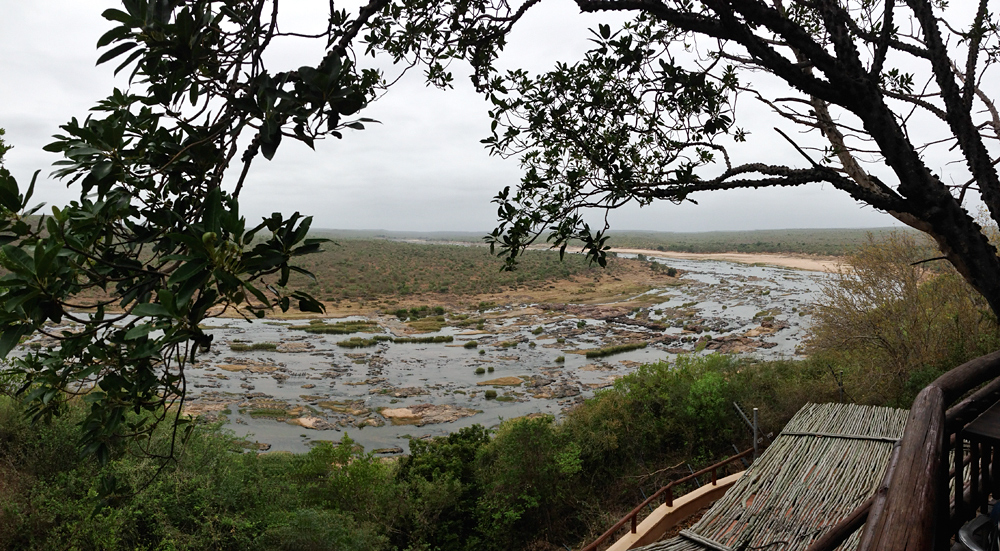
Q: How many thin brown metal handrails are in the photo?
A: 1